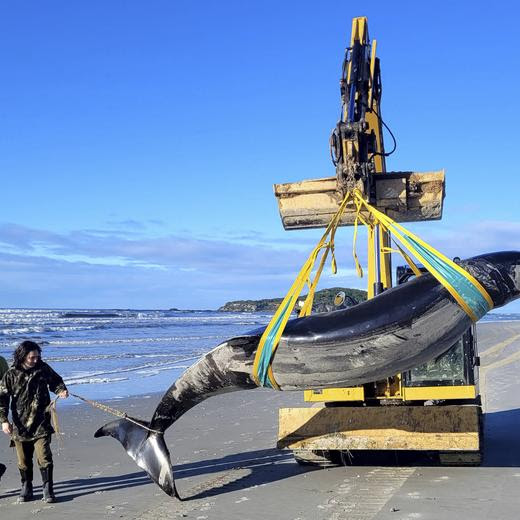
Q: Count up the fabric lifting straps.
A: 2